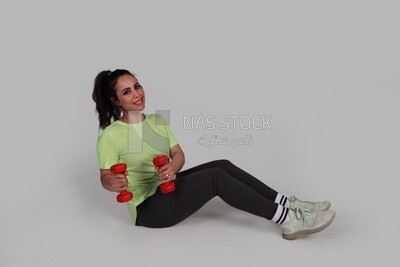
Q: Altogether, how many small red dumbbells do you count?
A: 2